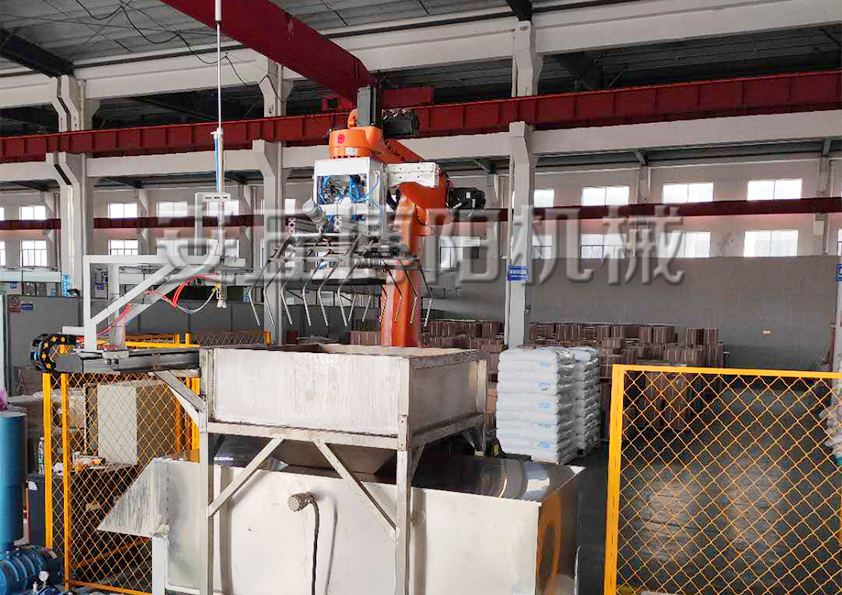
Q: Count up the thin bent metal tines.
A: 12